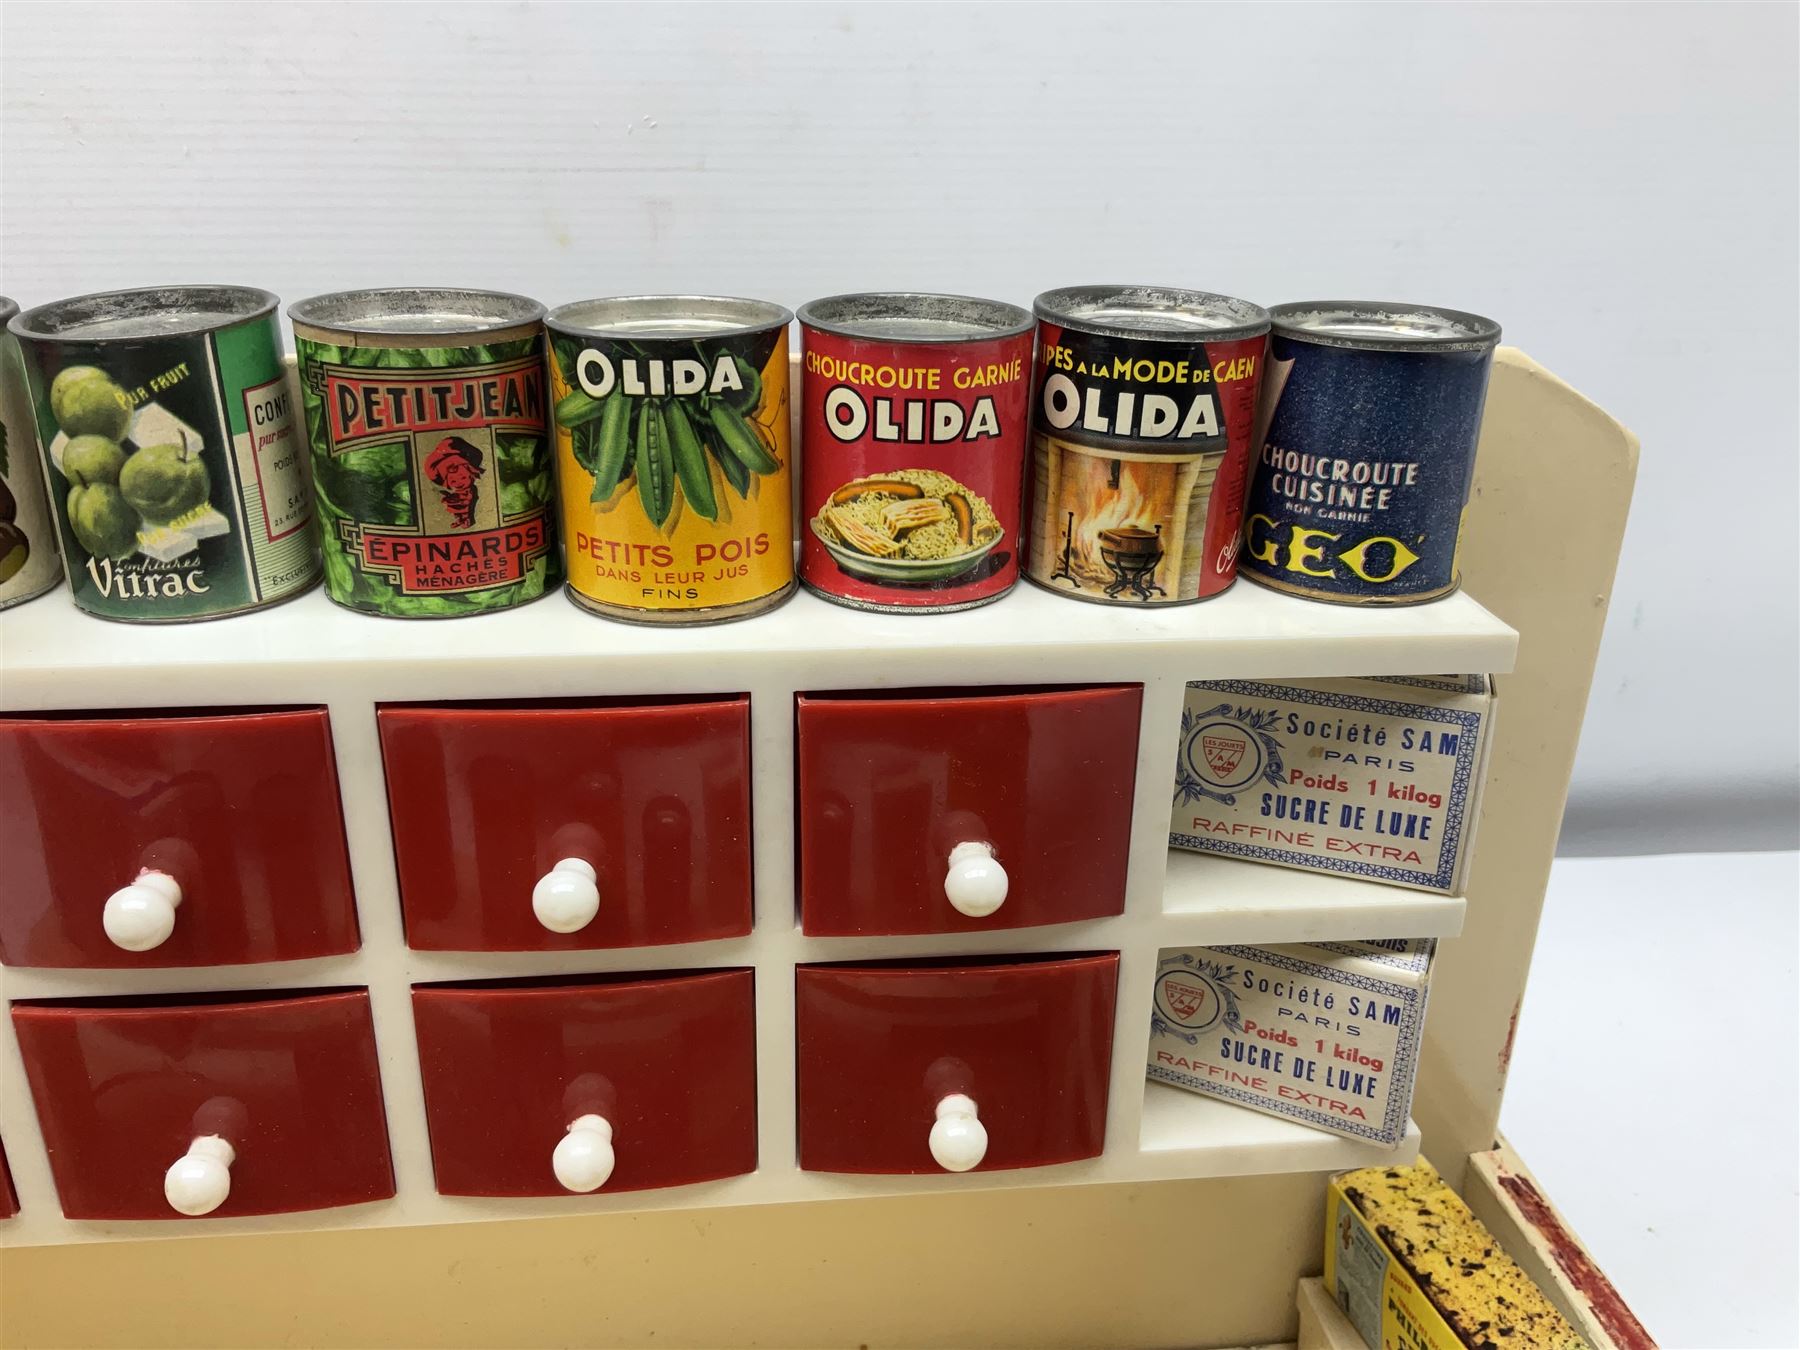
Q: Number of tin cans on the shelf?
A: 7